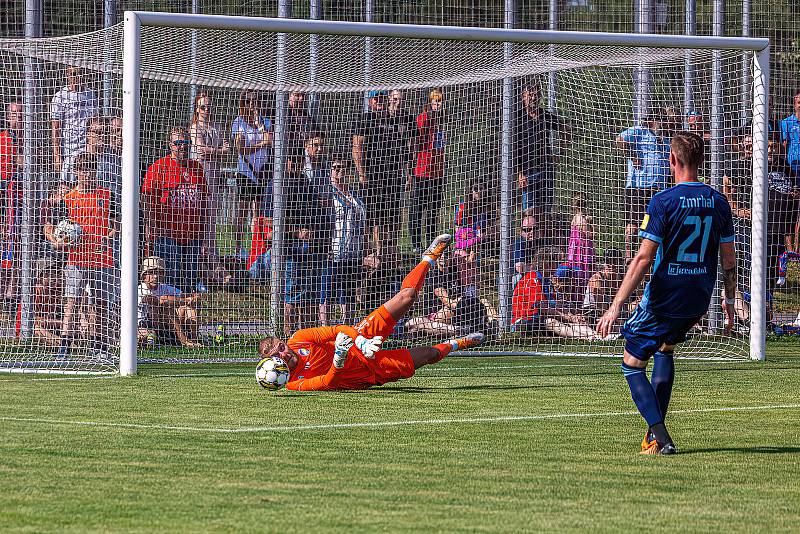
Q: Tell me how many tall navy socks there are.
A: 2